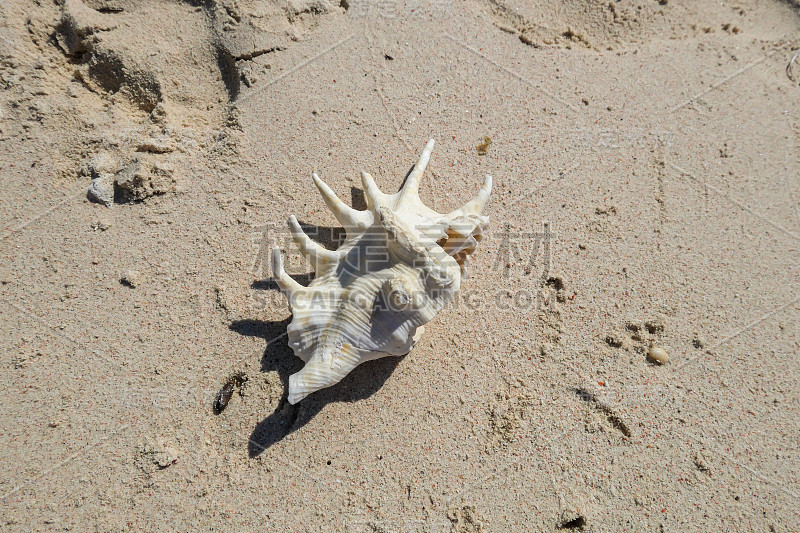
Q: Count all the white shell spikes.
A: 6